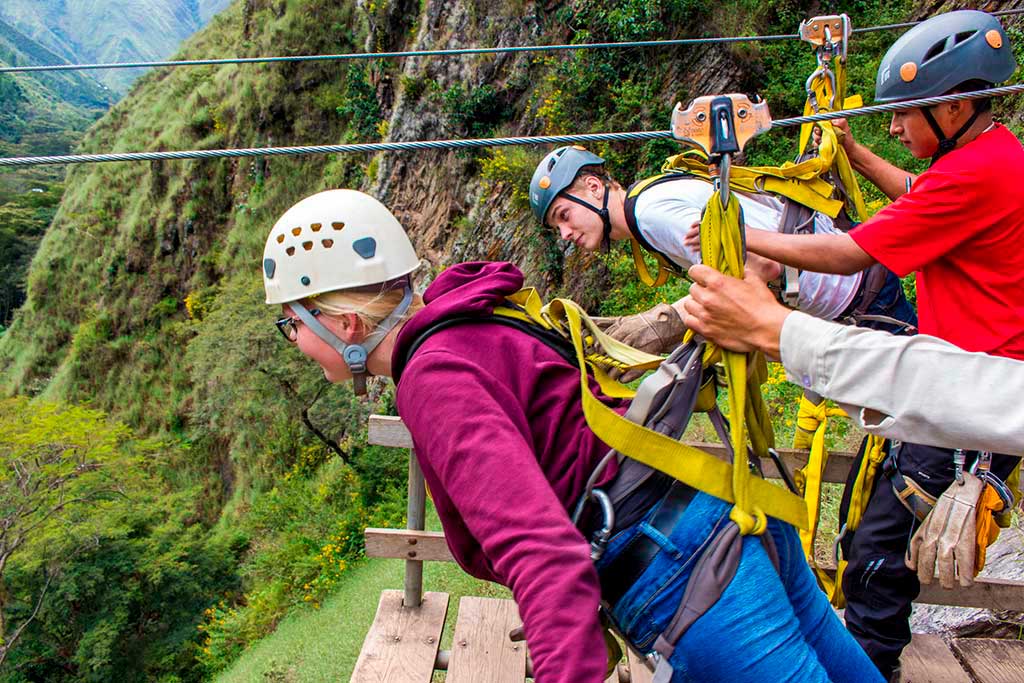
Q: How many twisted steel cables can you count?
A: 2